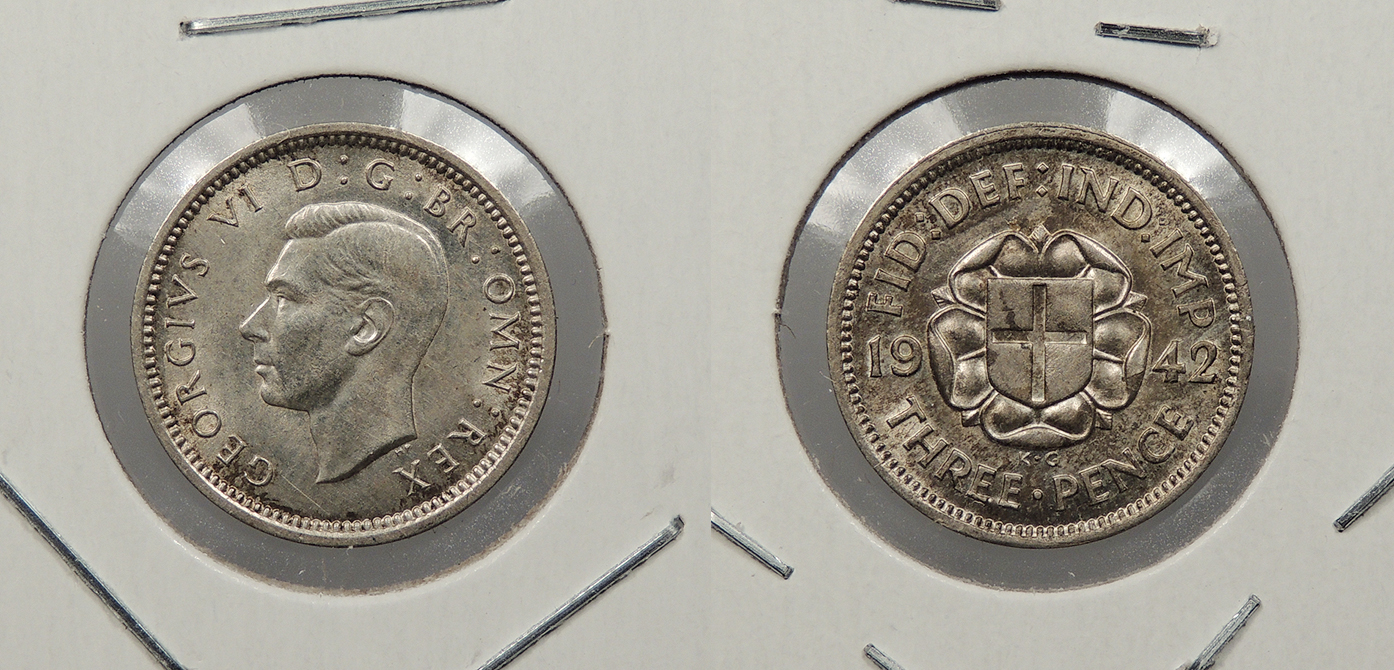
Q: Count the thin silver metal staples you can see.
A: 9